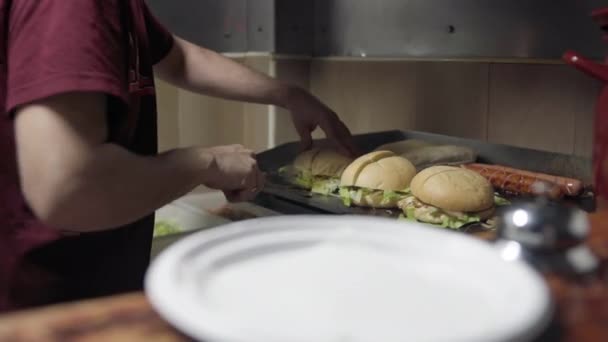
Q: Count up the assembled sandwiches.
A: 3